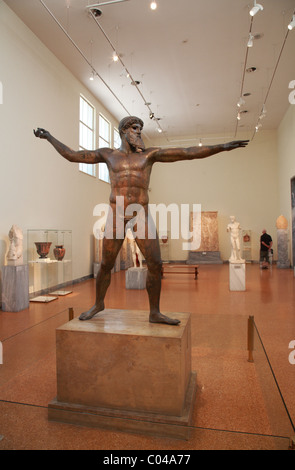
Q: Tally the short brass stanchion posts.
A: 2